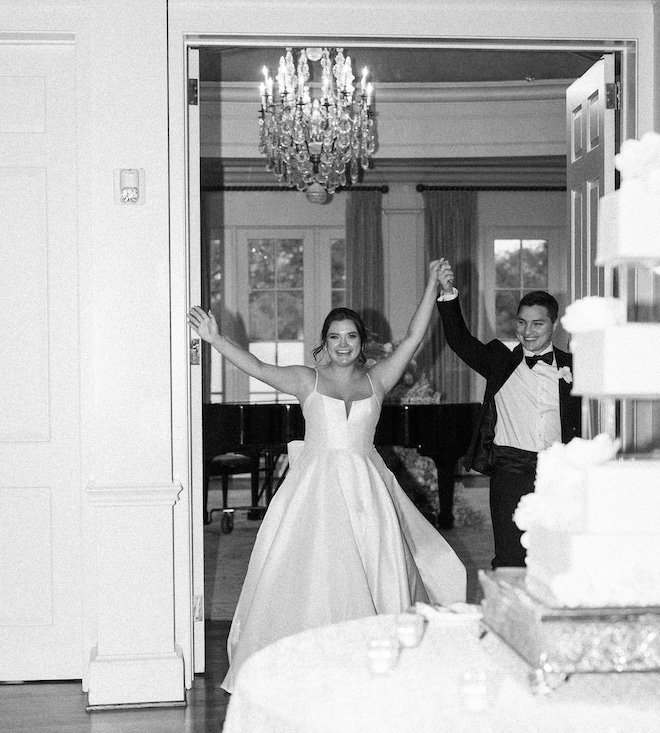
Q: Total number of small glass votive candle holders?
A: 3